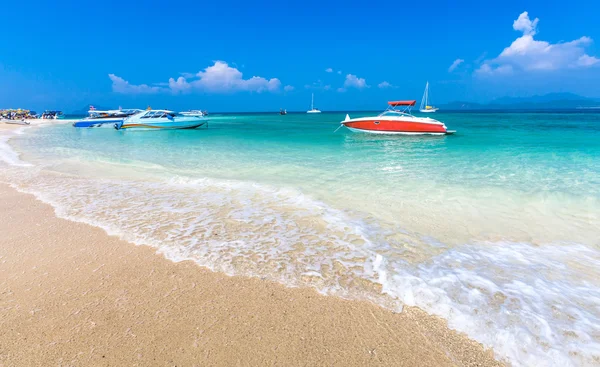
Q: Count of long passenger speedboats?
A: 2